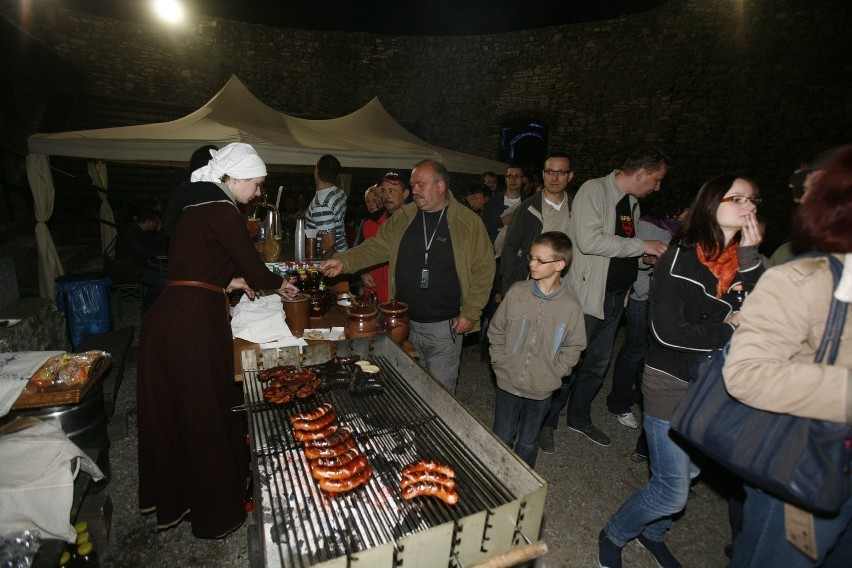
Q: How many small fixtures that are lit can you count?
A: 1